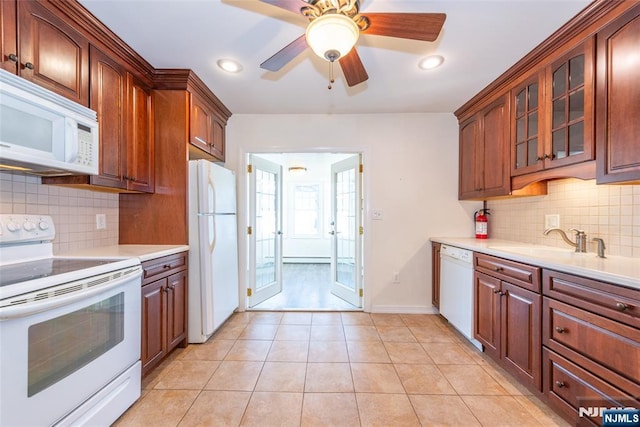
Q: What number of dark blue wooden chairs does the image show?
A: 0